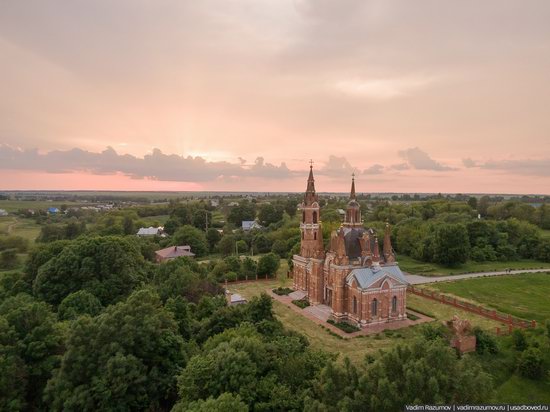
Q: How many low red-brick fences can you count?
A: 1